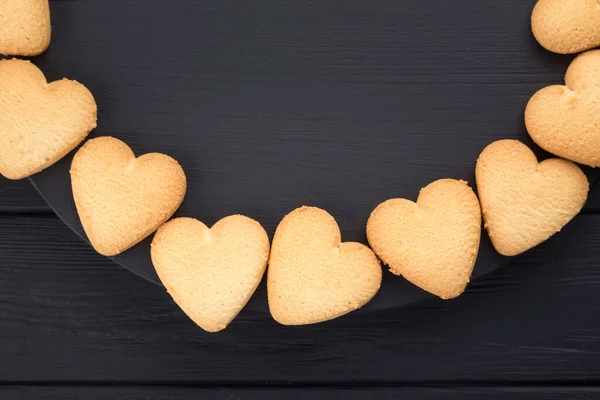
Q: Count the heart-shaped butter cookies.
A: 9